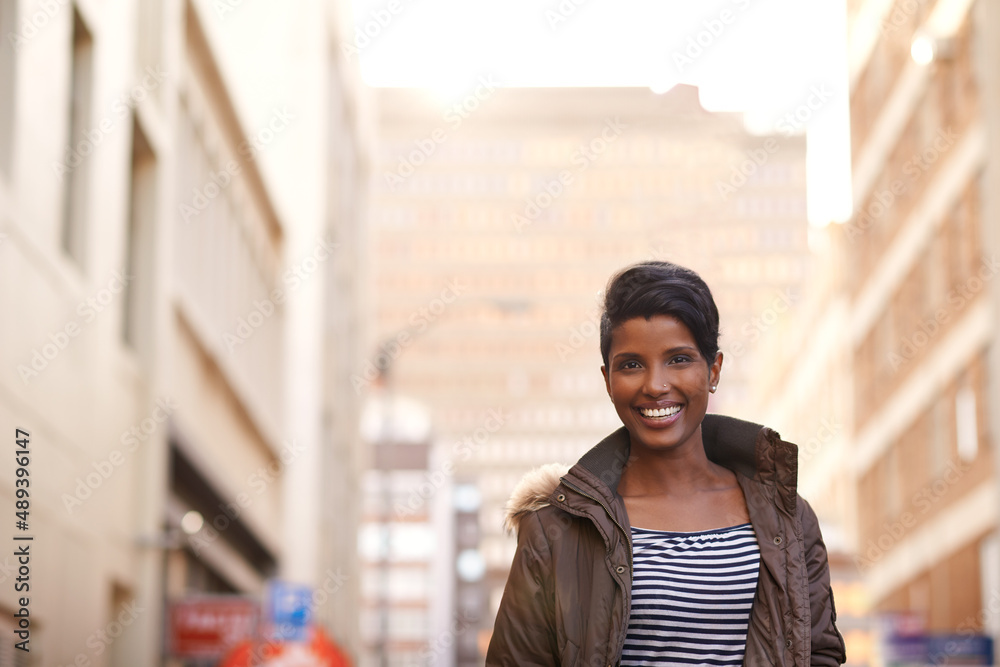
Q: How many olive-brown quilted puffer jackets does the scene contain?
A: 1